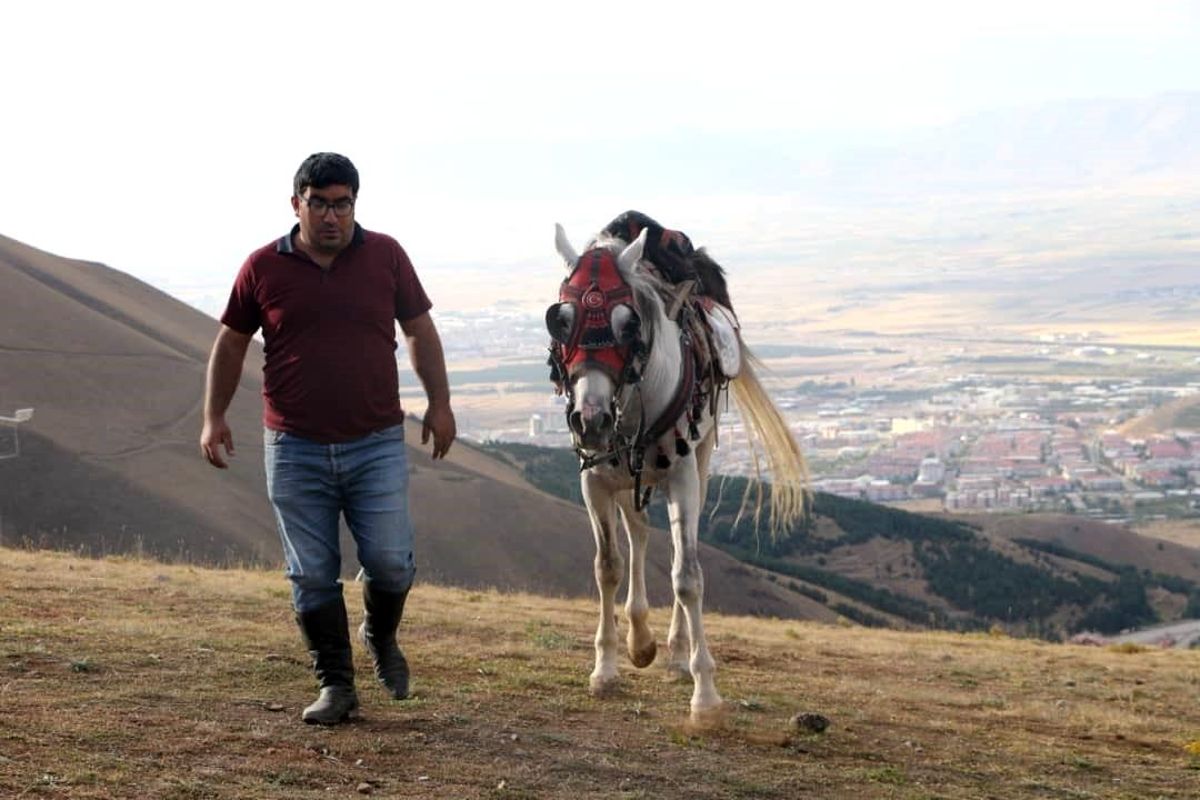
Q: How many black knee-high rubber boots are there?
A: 2